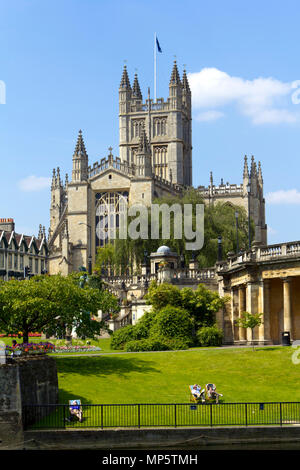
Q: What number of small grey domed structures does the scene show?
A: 1